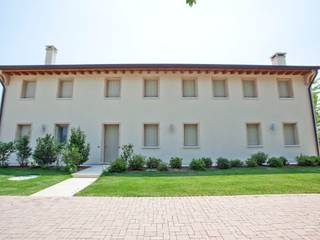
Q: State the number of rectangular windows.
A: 14